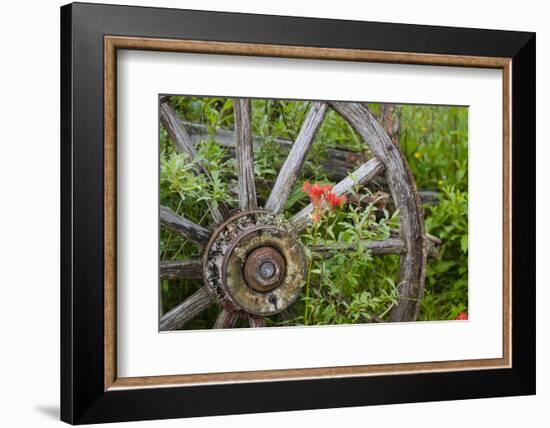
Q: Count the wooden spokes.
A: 10